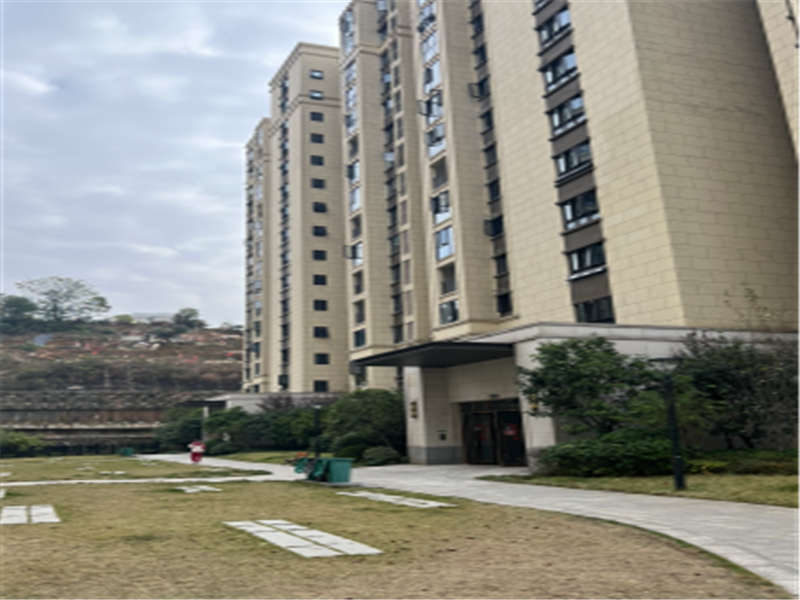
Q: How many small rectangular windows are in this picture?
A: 14